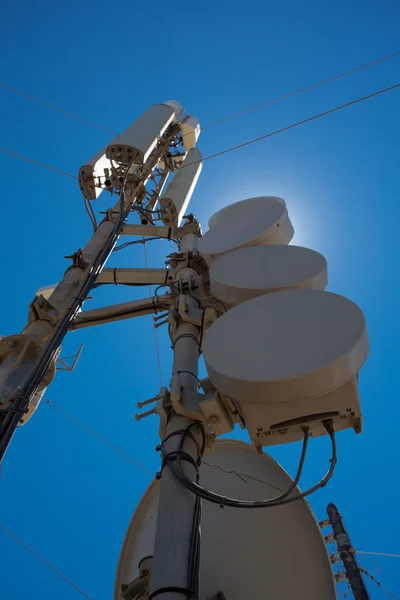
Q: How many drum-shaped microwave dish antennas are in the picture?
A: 3